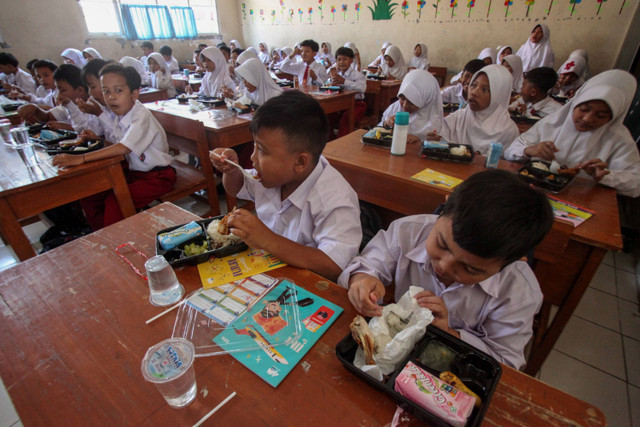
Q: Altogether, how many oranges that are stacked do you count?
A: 0